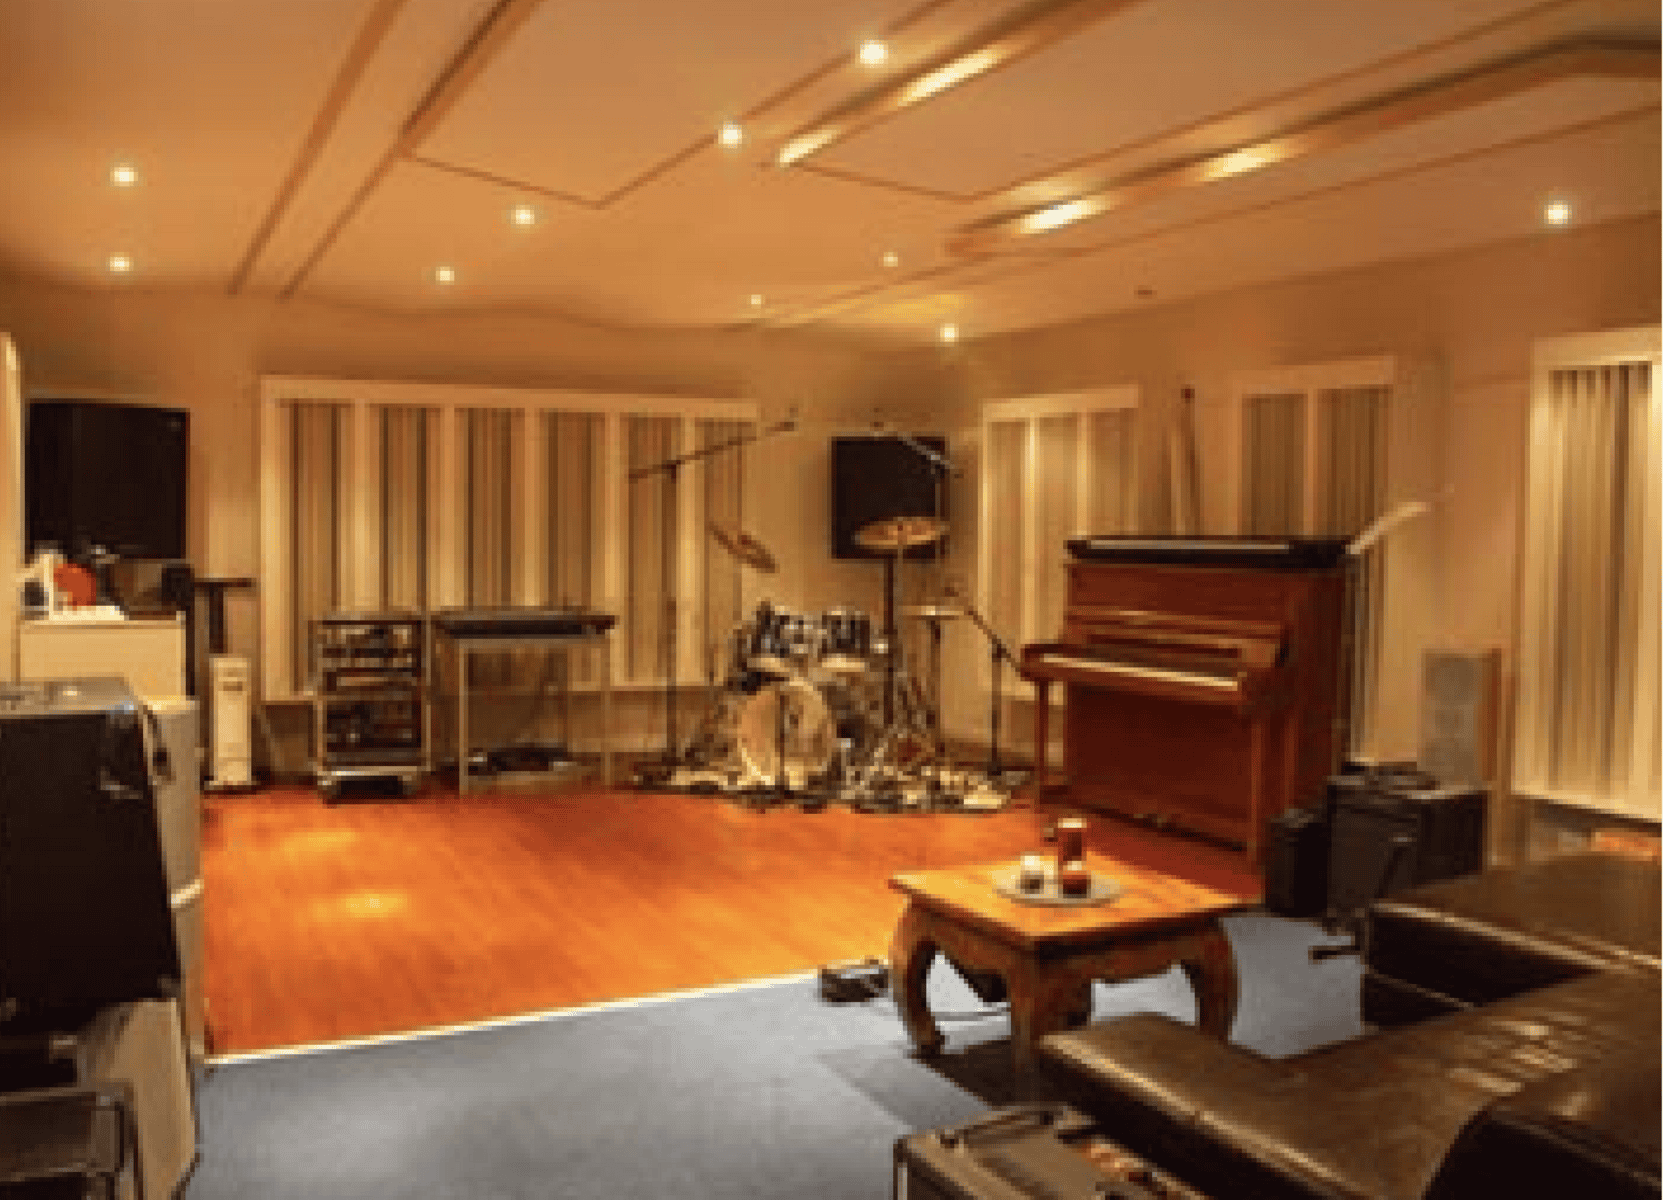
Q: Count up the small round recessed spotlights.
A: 10